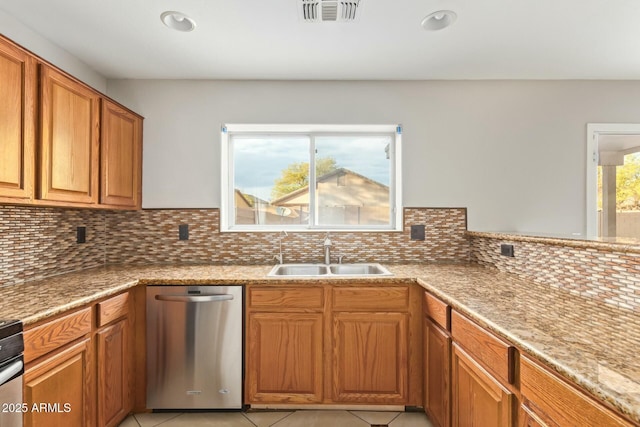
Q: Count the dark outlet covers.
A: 4